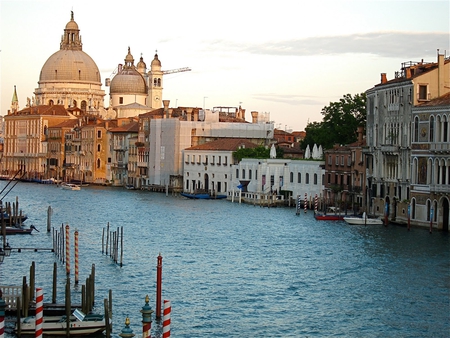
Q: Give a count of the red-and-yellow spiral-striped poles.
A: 2